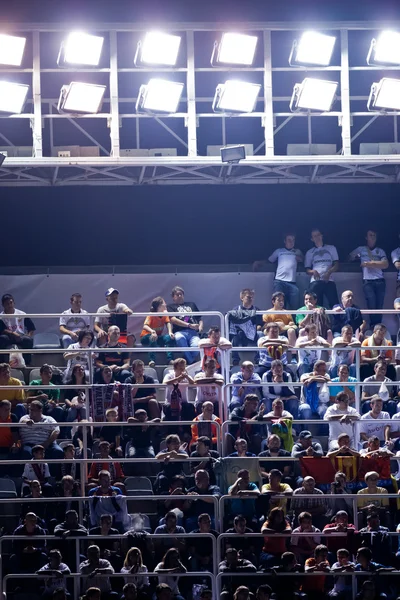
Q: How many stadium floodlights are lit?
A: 12